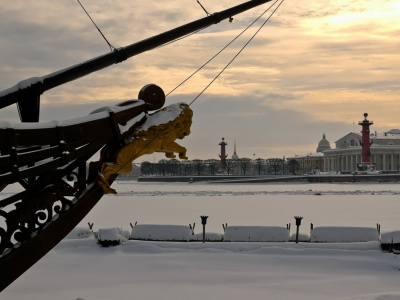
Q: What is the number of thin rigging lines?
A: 4